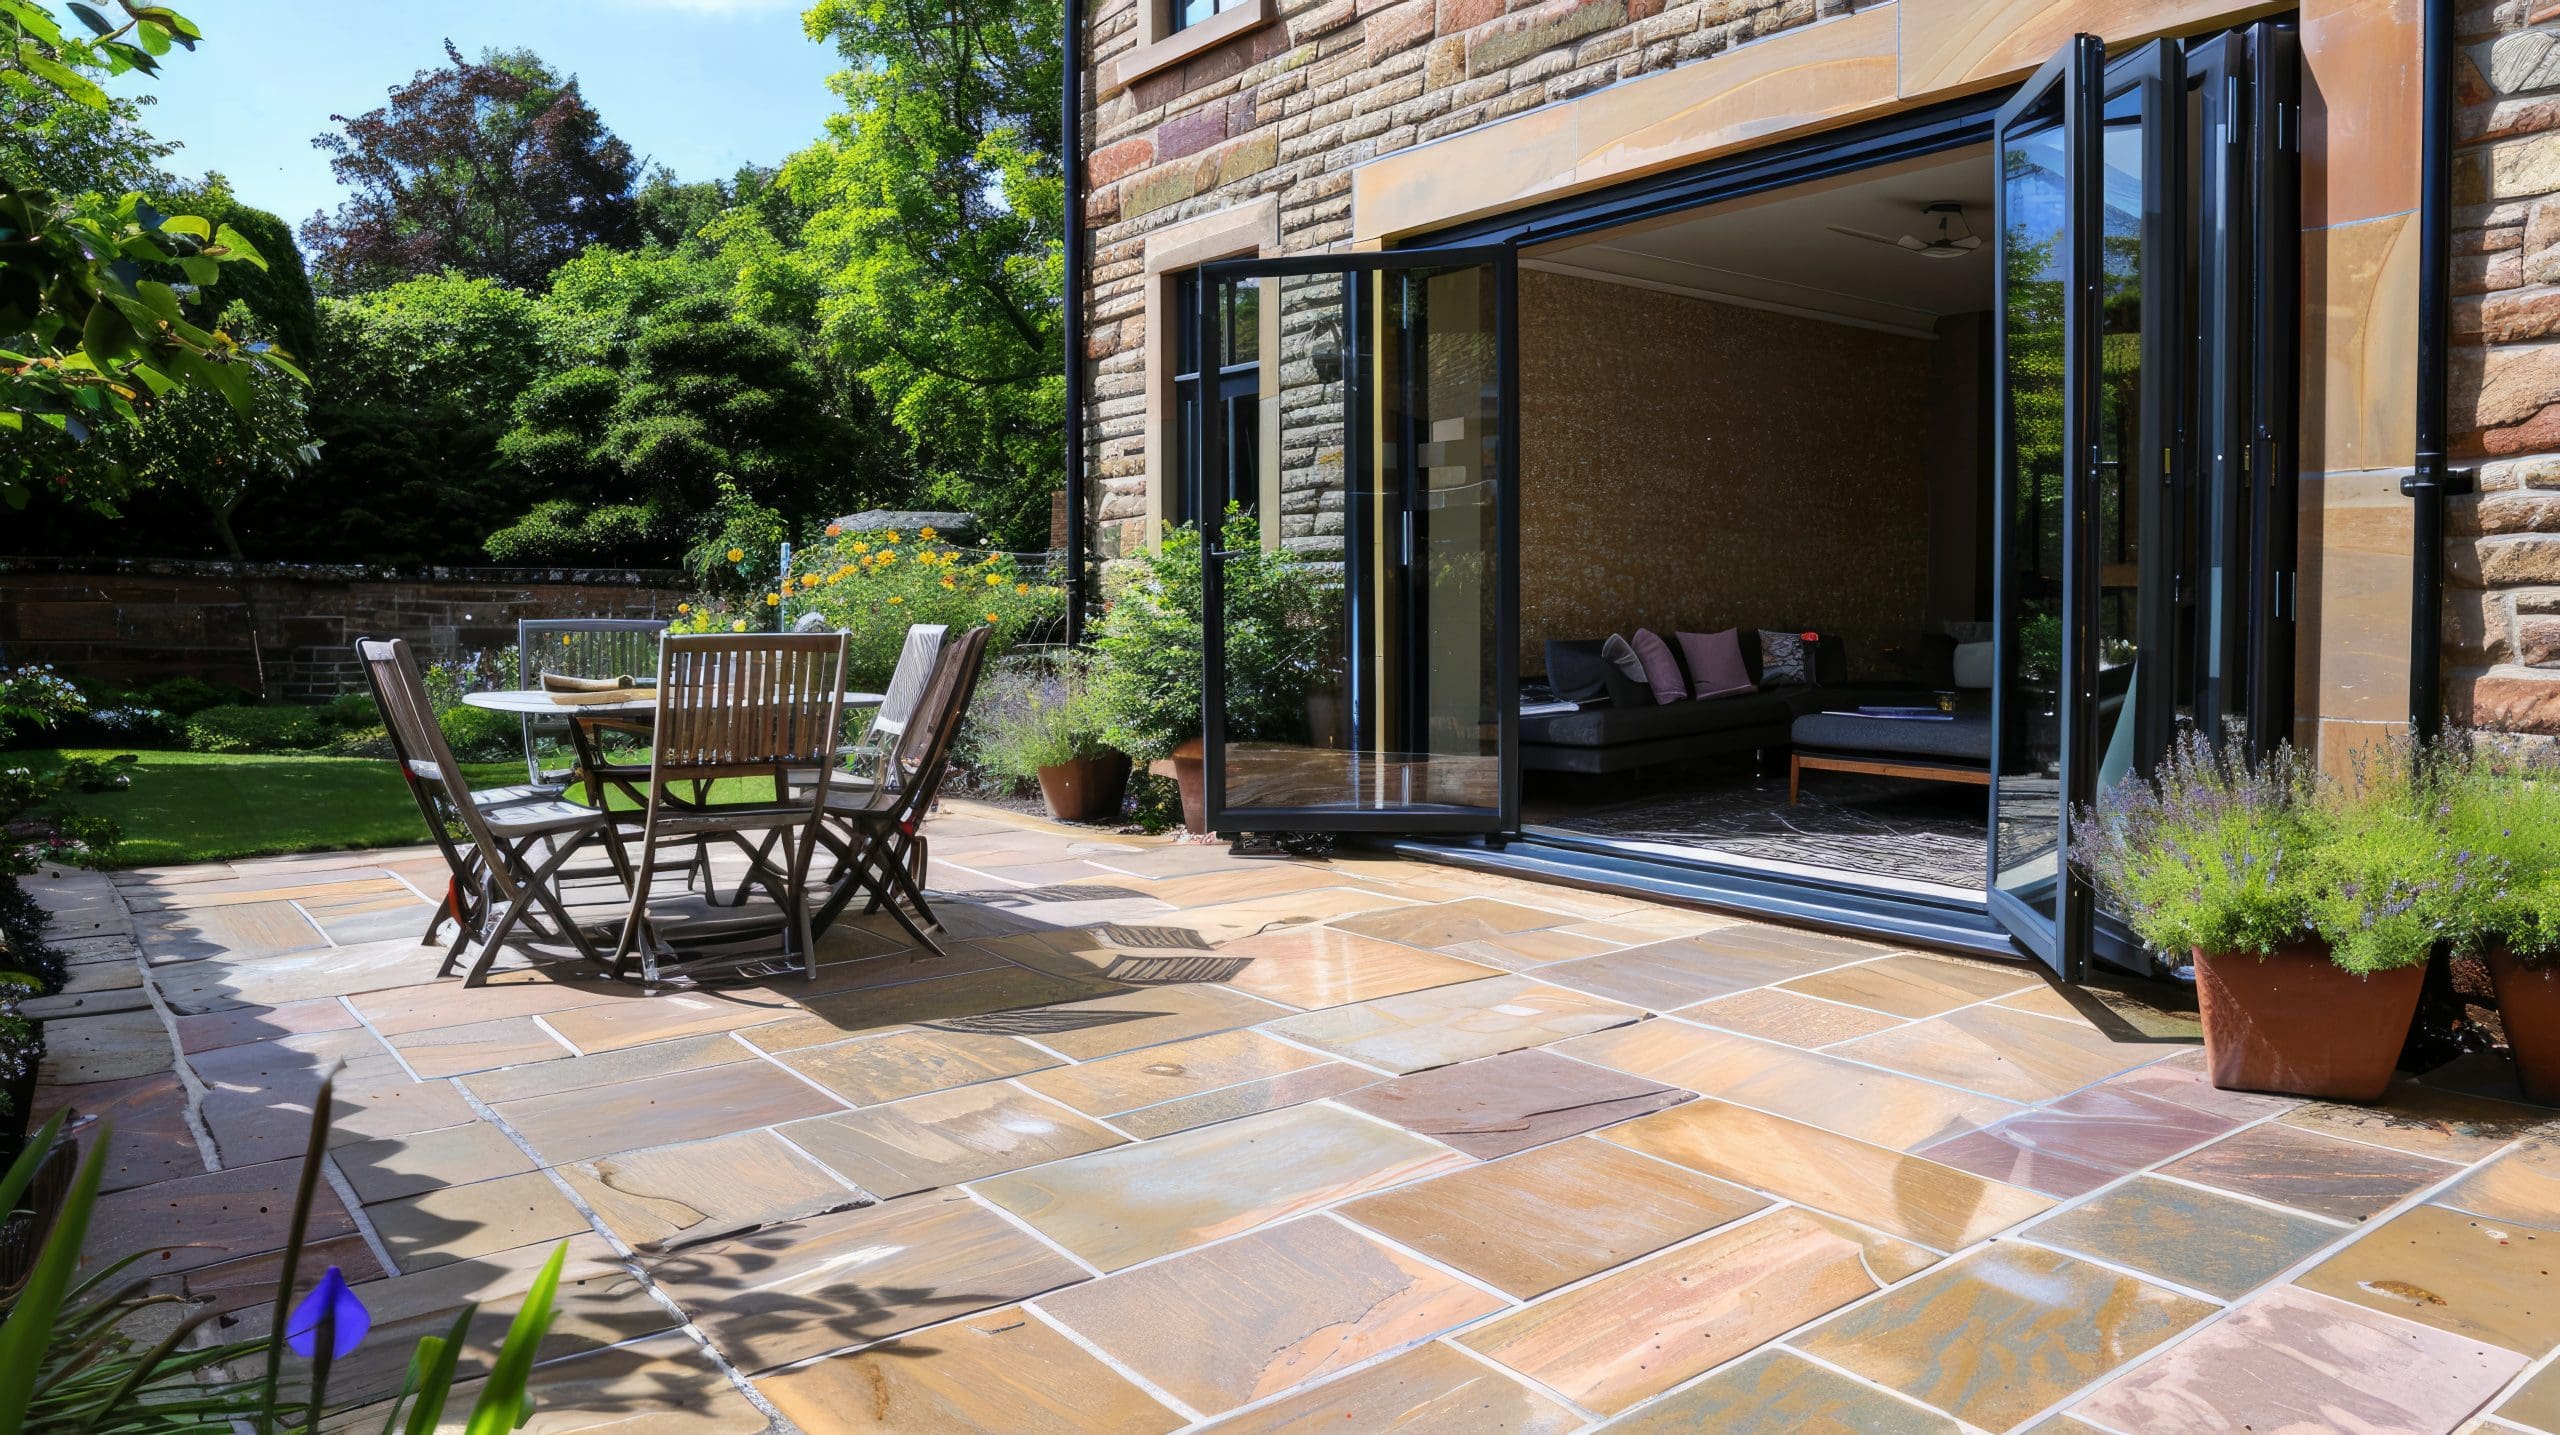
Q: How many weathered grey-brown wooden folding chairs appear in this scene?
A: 5